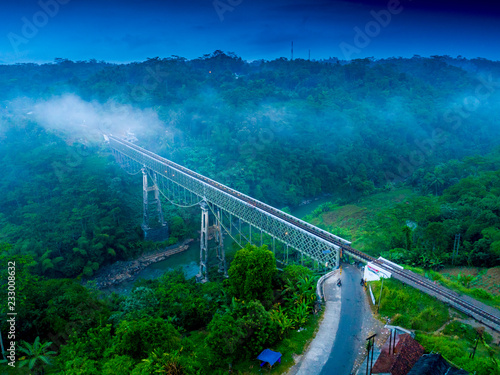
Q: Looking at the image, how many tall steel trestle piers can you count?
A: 2